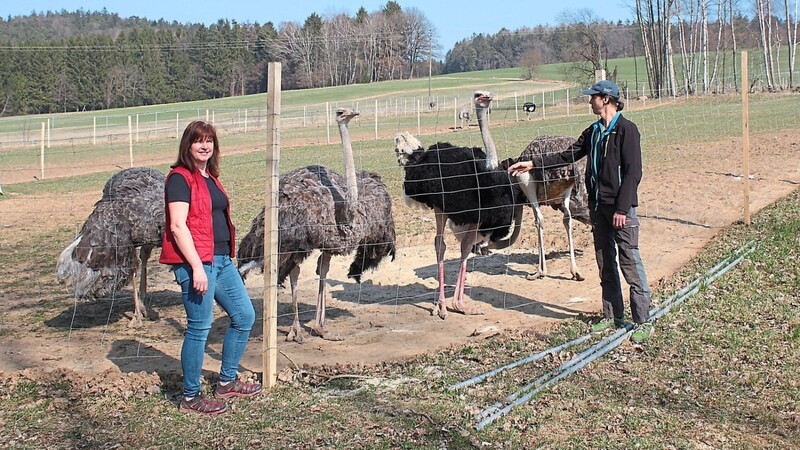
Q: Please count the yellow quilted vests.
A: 0